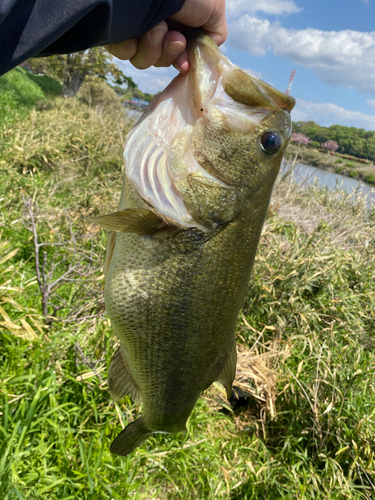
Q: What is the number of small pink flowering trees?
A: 2